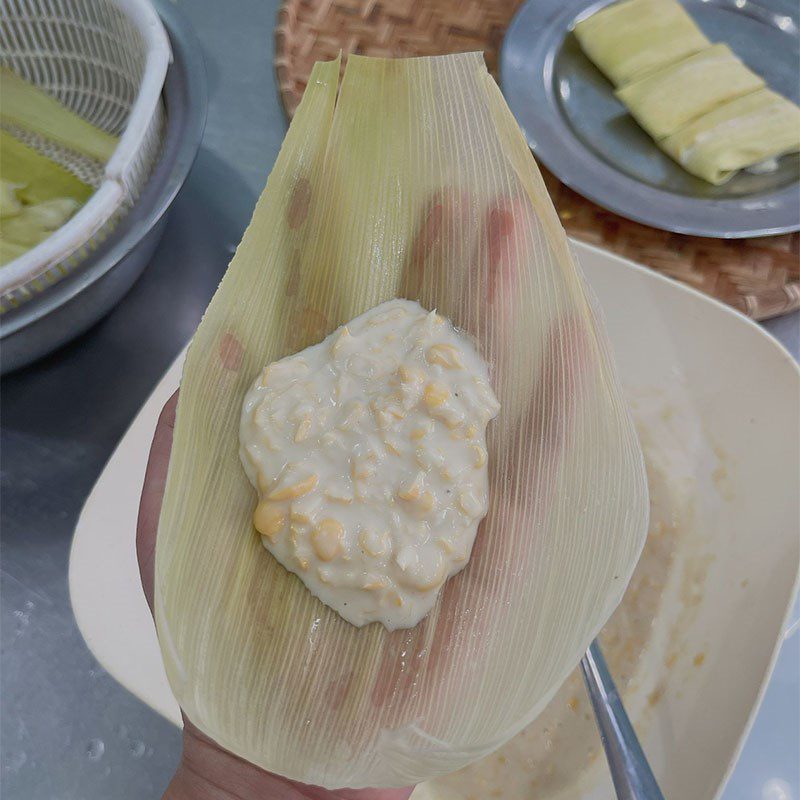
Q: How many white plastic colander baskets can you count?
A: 1